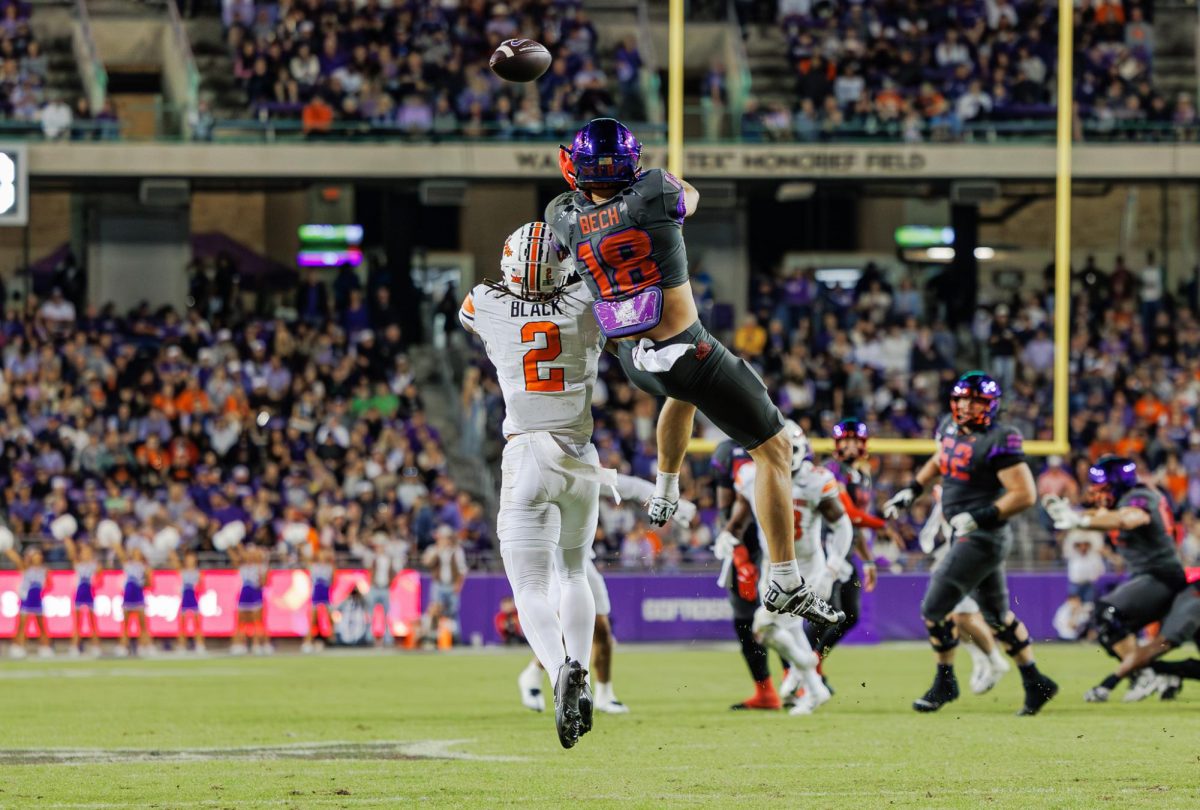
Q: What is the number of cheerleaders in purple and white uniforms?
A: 6